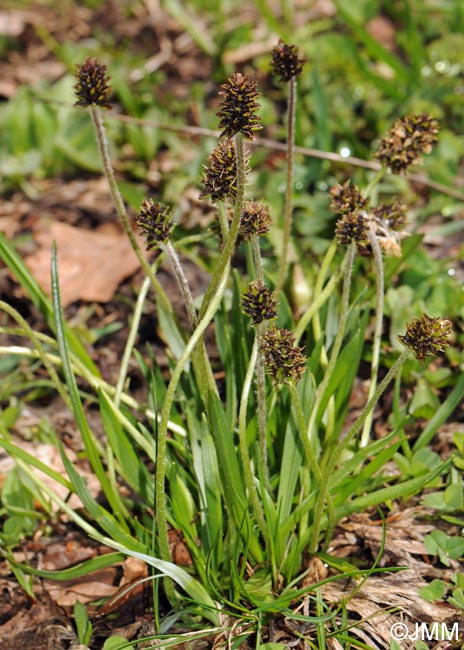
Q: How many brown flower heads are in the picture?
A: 13